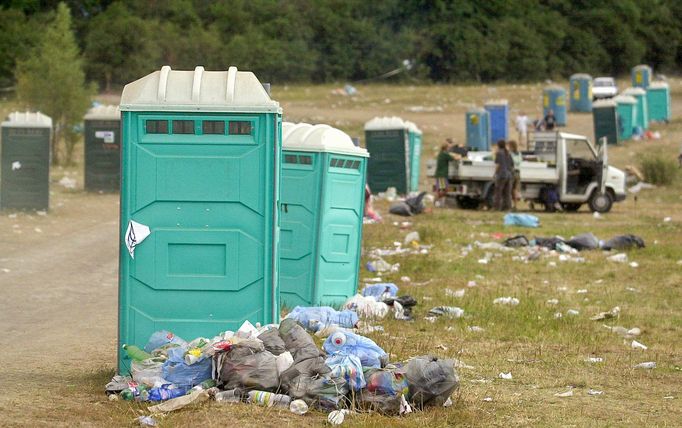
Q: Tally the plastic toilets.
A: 15